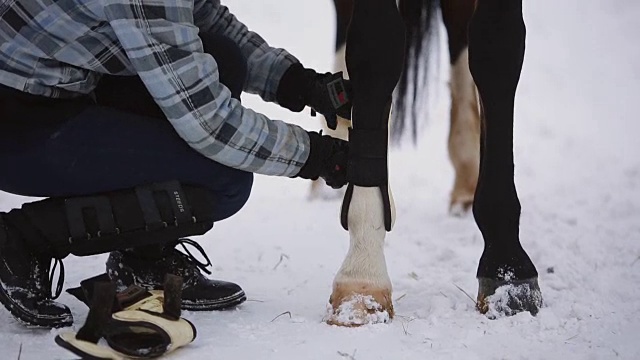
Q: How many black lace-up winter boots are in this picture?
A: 2